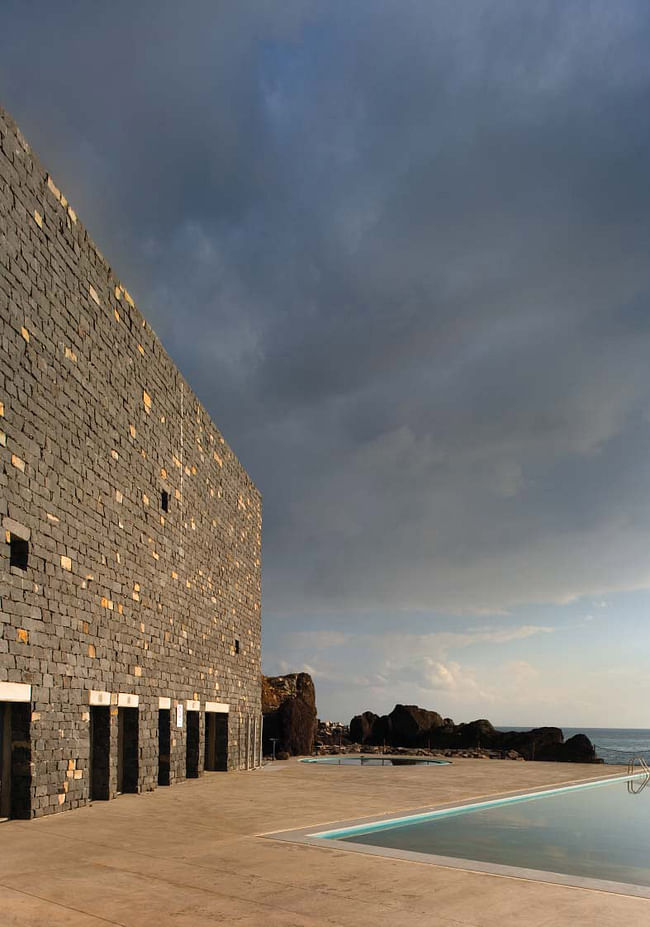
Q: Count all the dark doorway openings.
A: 6